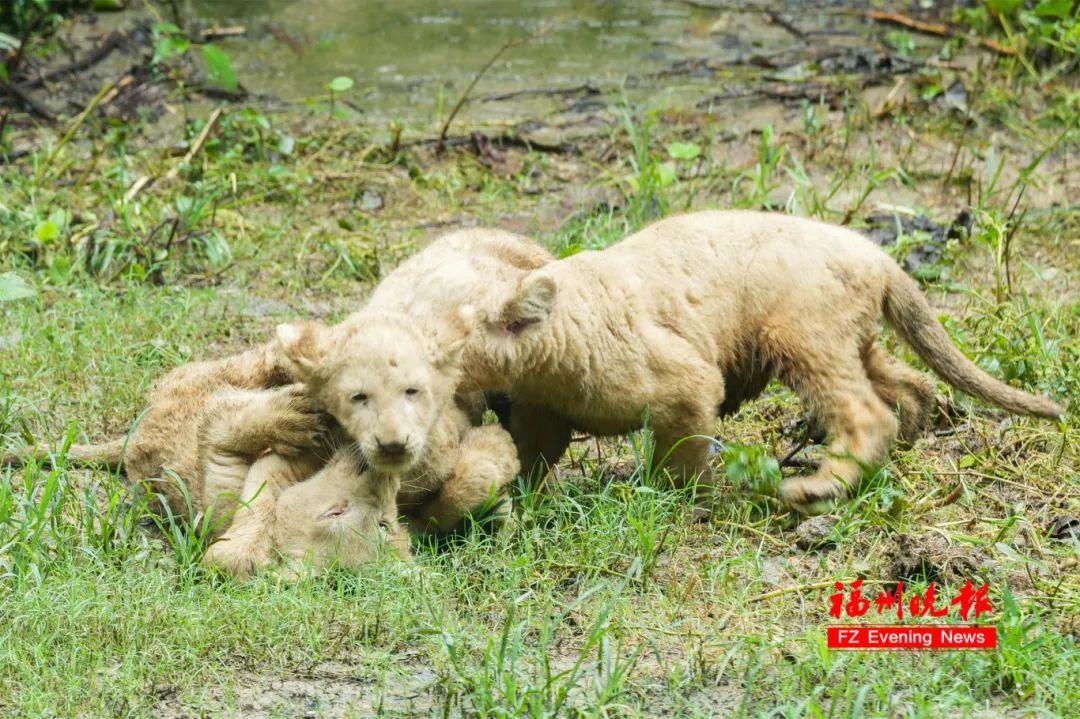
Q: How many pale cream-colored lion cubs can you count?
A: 3